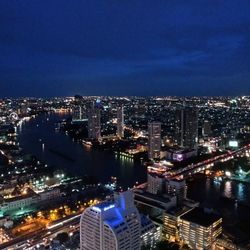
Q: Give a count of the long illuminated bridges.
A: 1